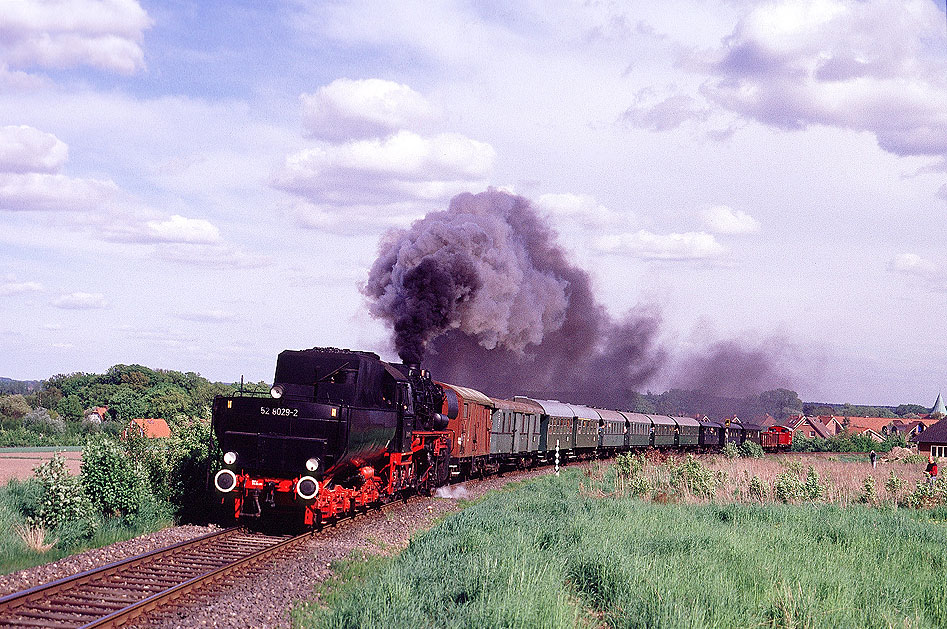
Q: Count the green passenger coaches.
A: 6